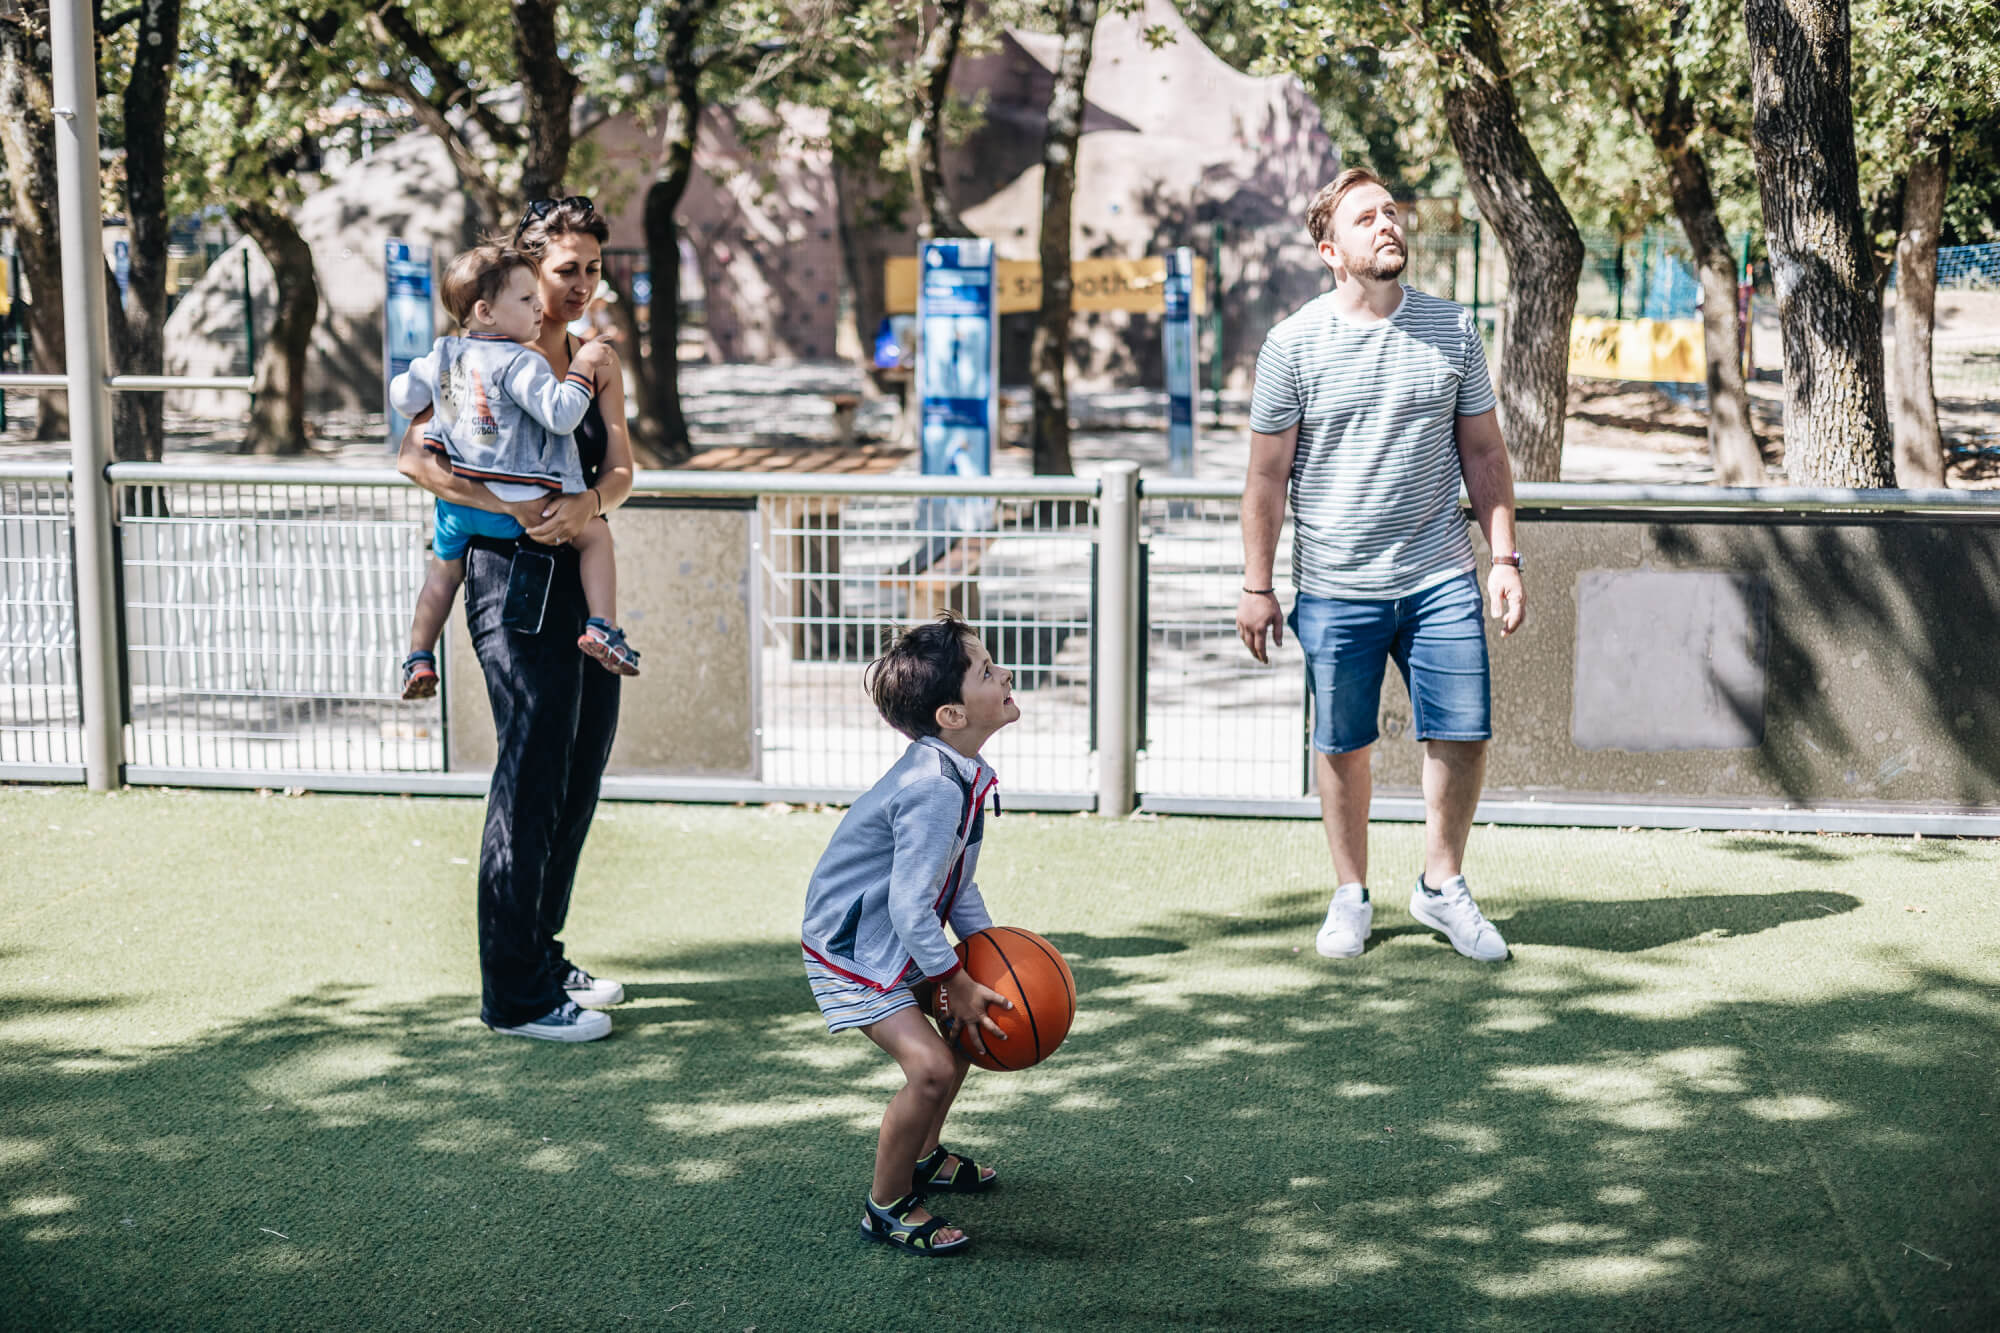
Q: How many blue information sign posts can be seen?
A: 3